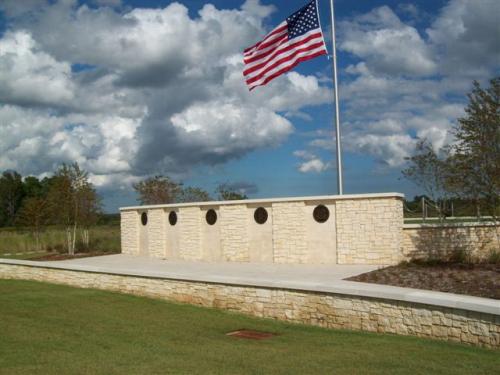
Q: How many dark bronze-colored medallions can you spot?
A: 5